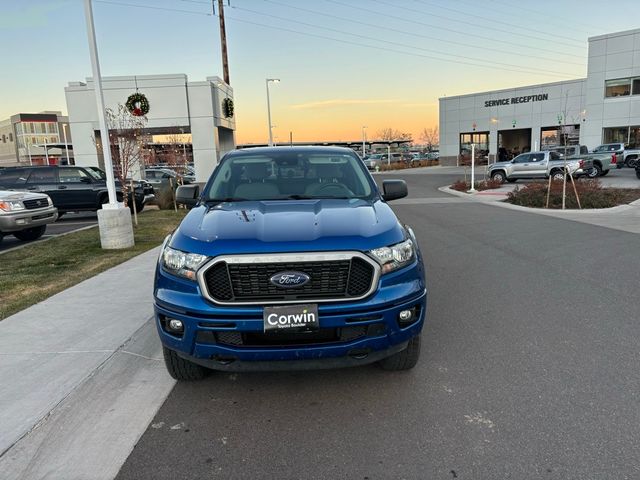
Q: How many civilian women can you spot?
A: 0